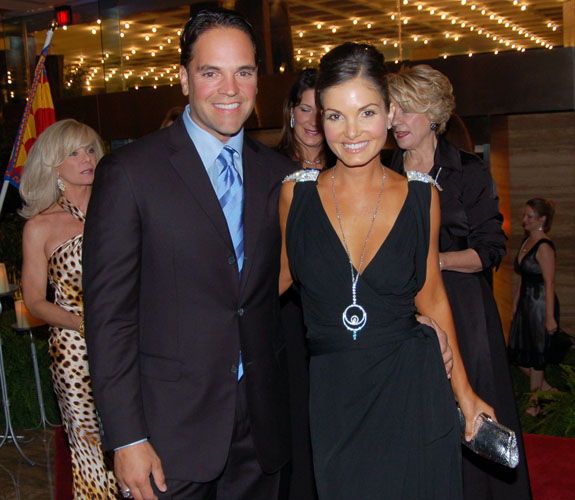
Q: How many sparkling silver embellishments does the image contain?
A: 2